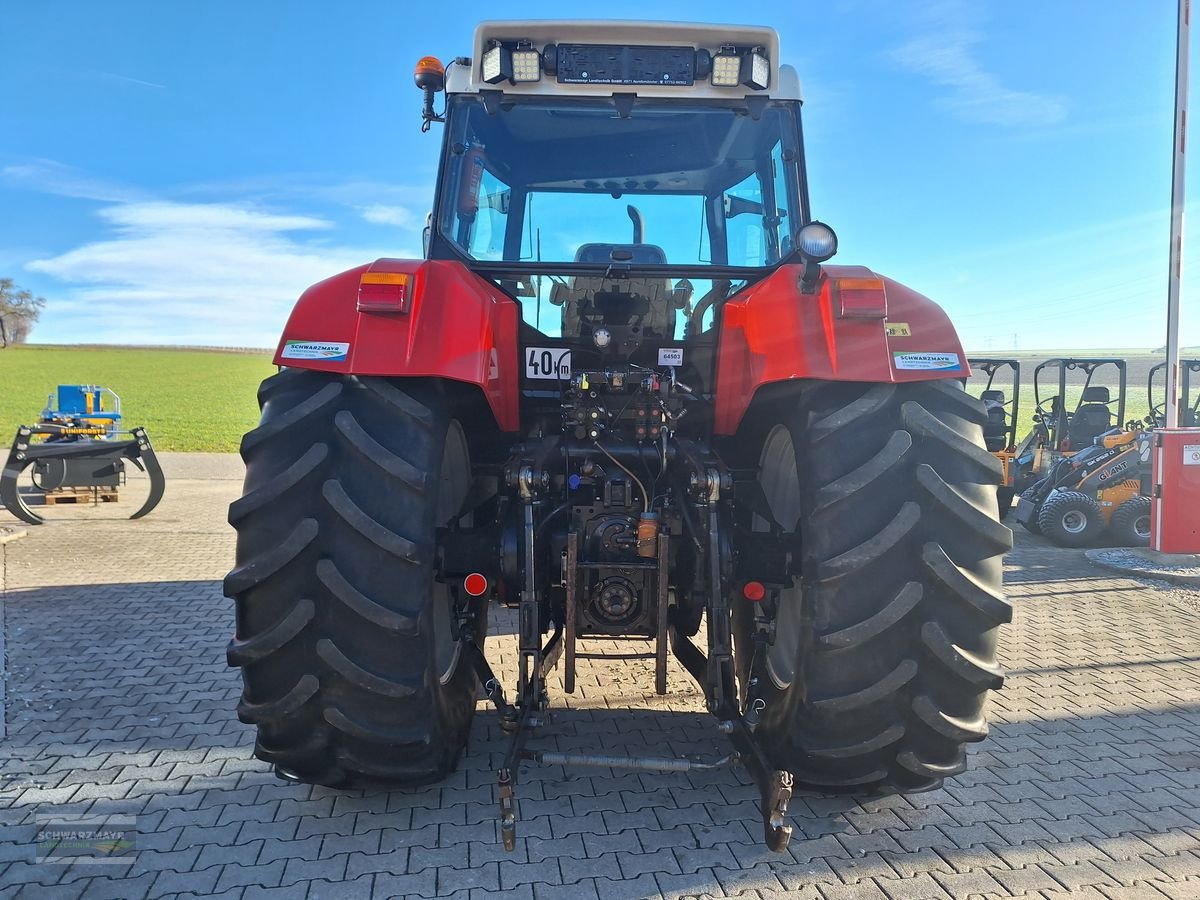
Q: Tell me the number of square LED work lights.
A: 4